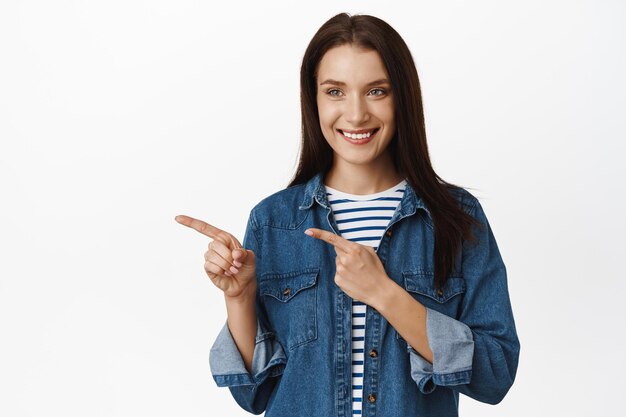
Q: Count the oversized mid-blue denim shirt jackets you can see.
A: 1